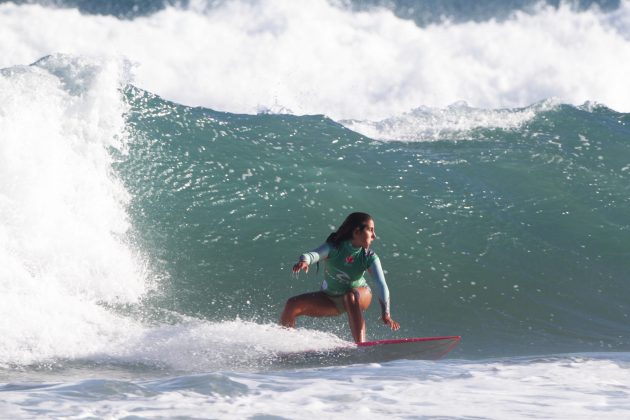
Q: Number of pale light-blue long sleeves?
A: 2